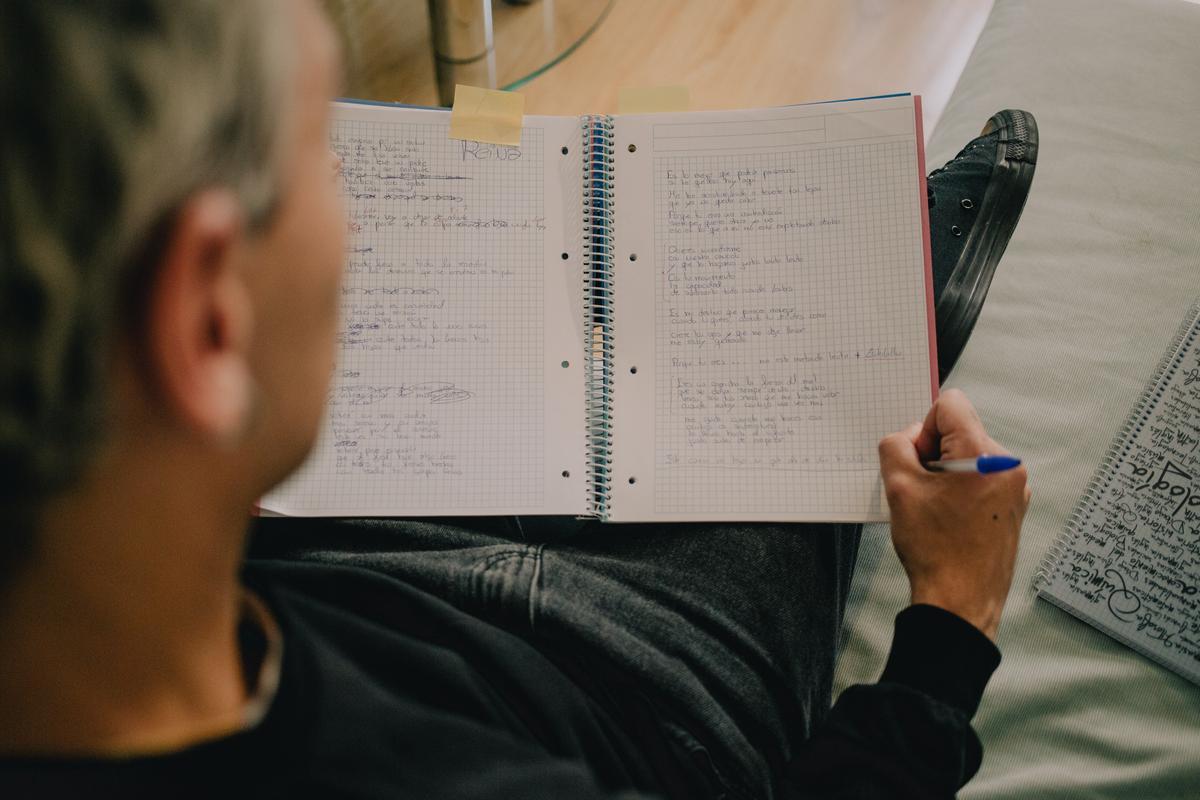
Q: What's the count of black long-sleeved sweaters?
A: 1